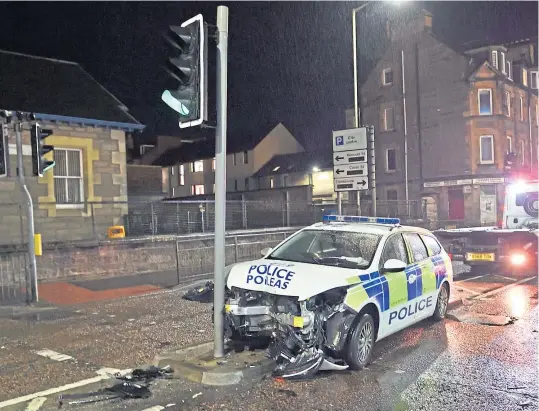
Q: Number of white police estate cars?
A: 1